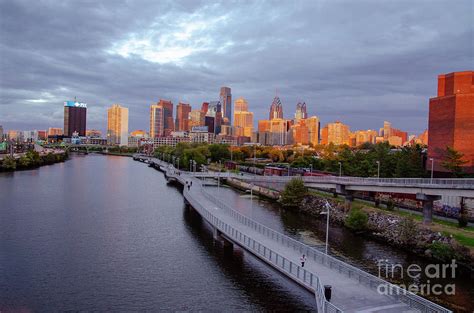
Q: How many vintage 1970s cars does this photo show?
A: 0